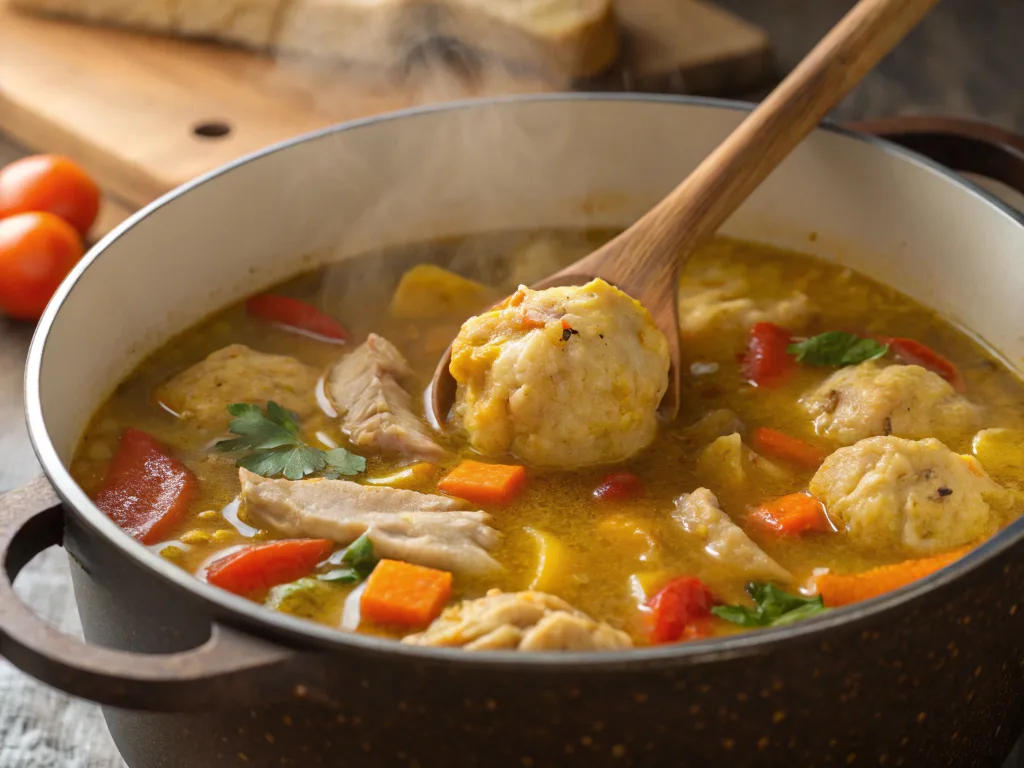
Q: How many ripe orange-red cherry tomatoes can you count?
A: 2